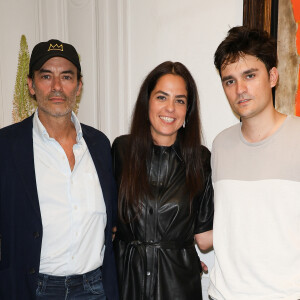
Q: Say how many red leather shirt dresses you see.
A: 0